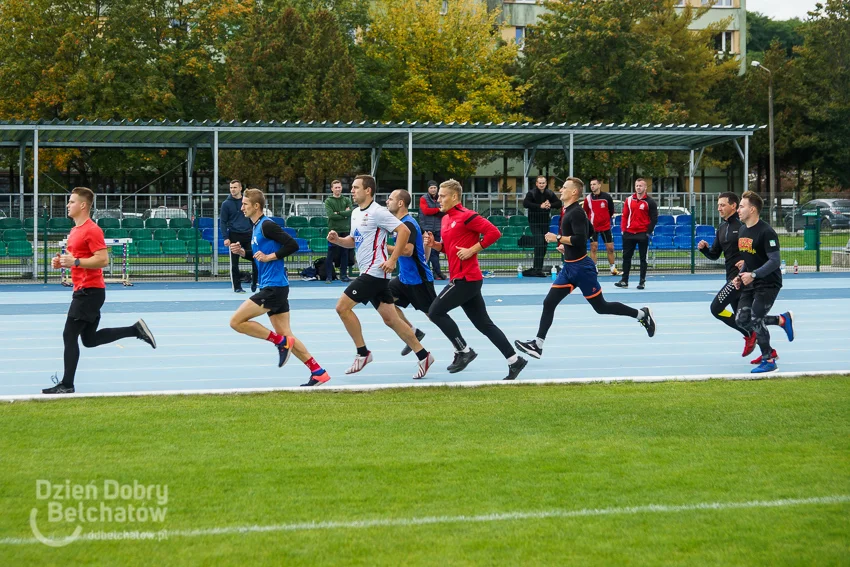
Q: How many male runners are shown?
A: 8